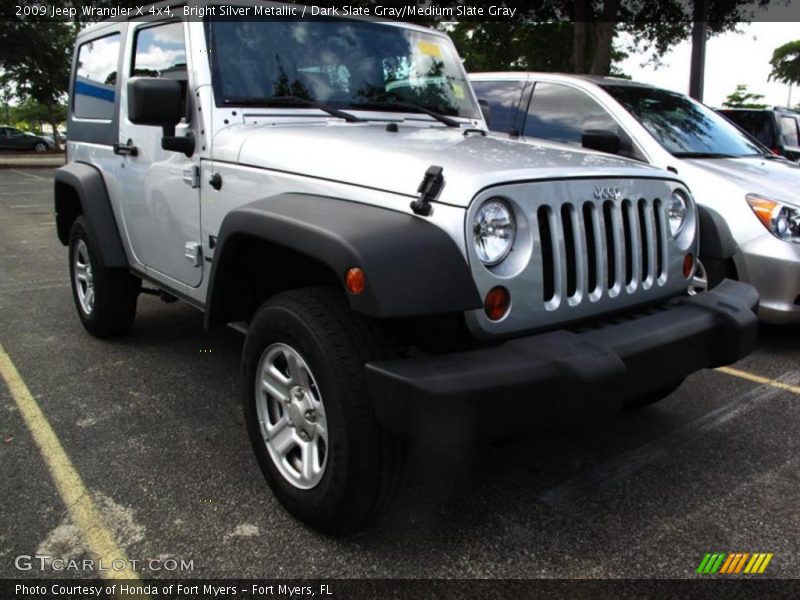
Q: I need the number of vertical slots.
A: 7